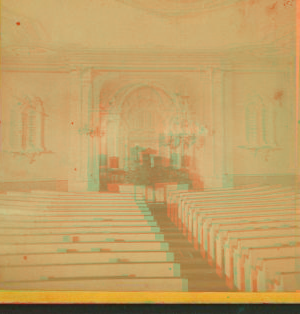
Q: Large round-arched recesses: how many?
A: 1